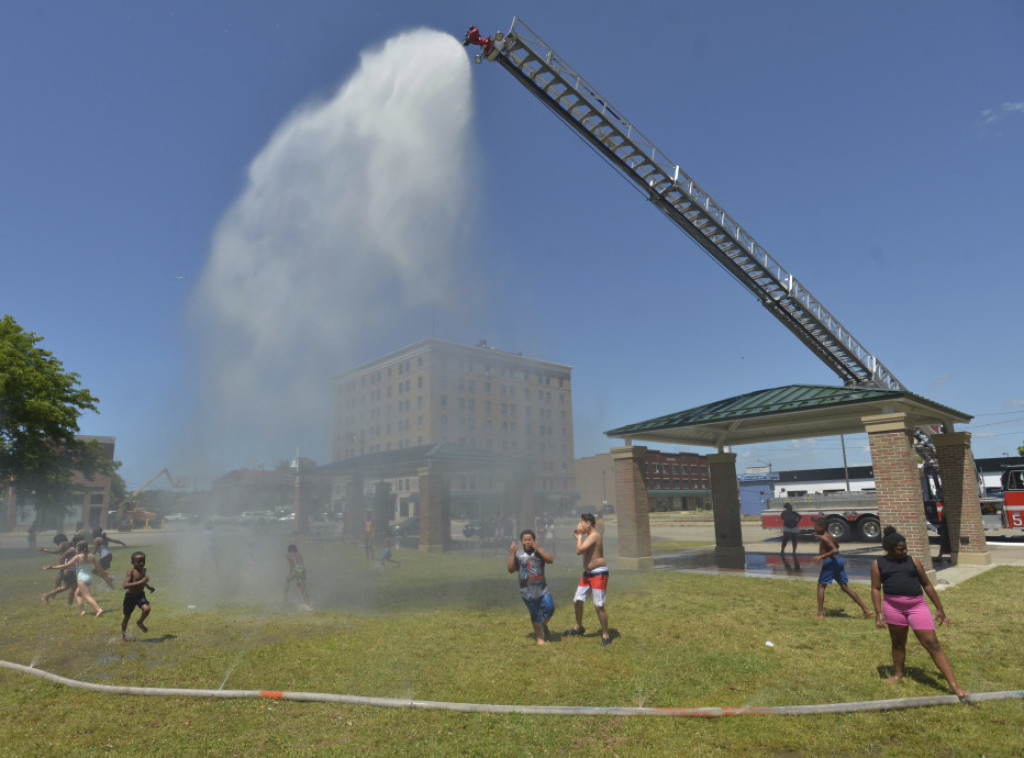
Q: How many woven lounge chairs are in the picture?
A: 0